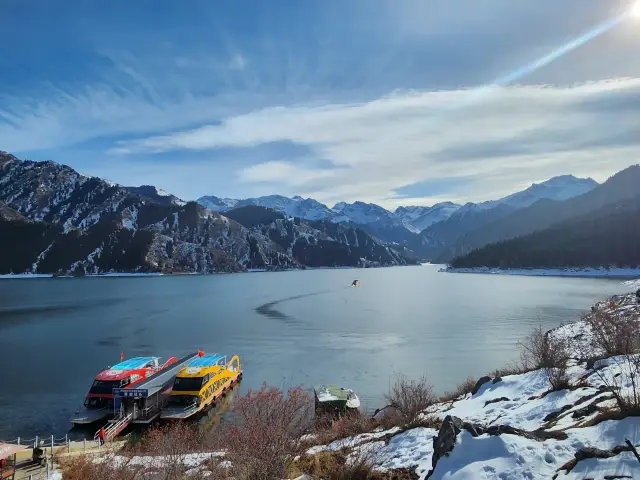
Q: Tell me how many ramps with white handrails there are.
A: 1